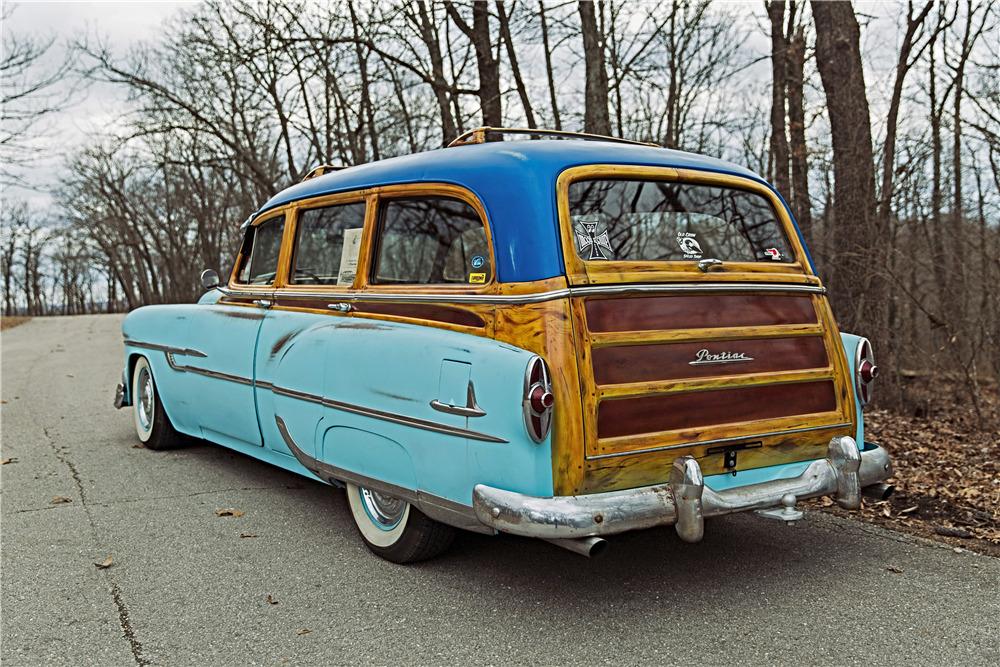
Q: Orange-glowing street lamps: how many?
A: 0